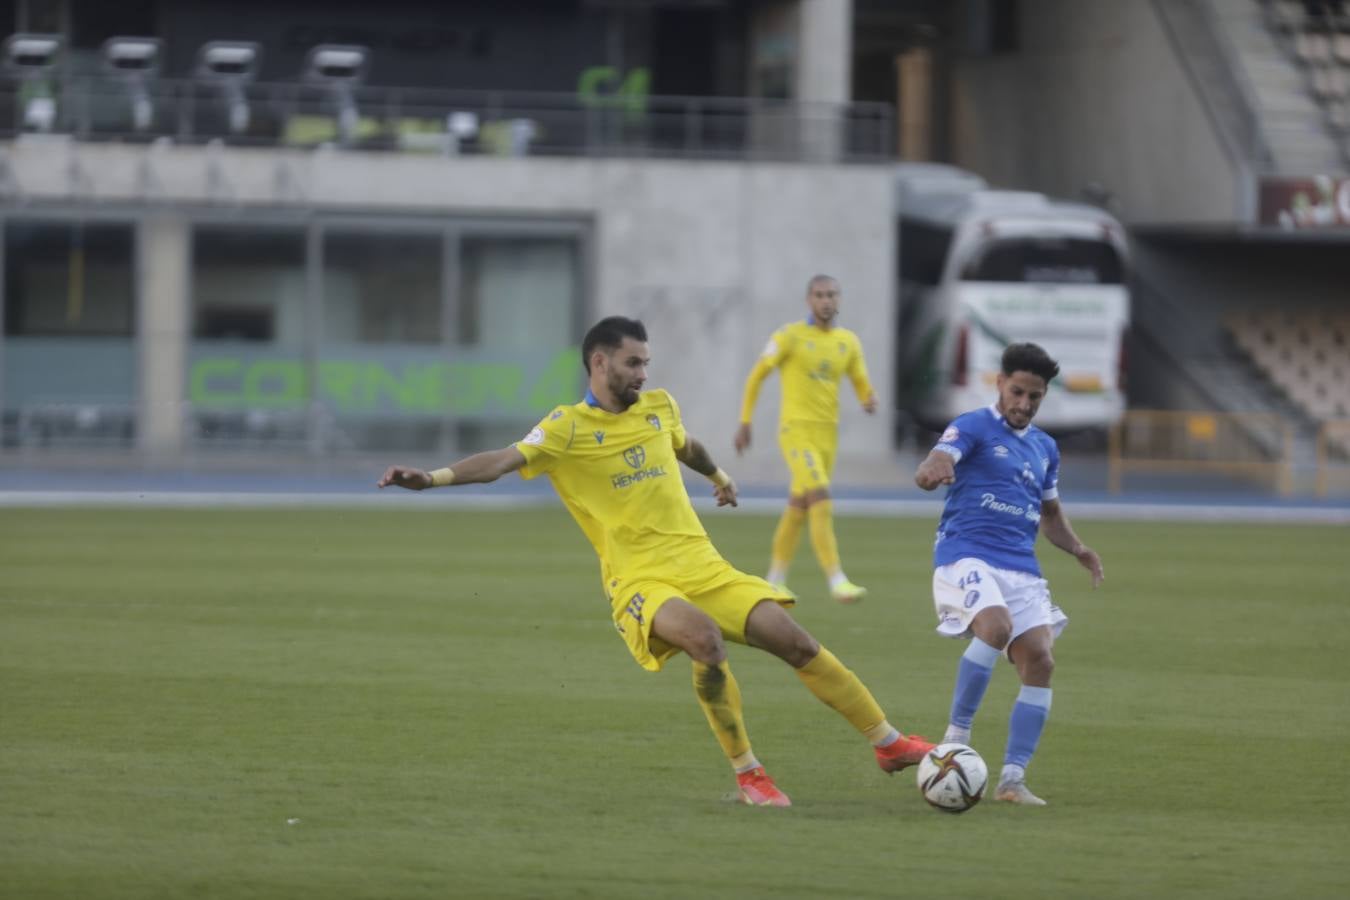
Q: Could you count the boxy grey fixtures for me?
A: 4